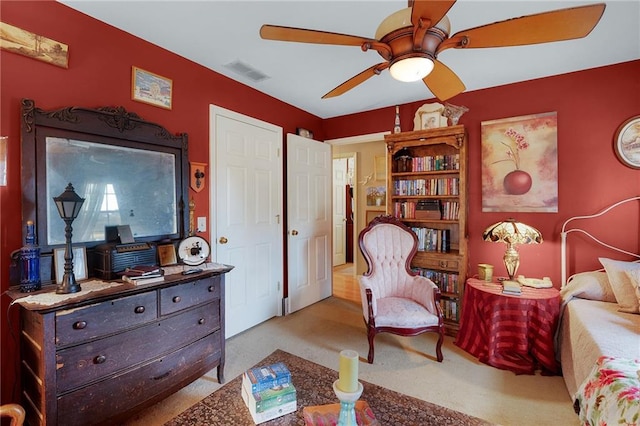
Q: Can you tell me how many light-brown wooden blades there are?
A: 5